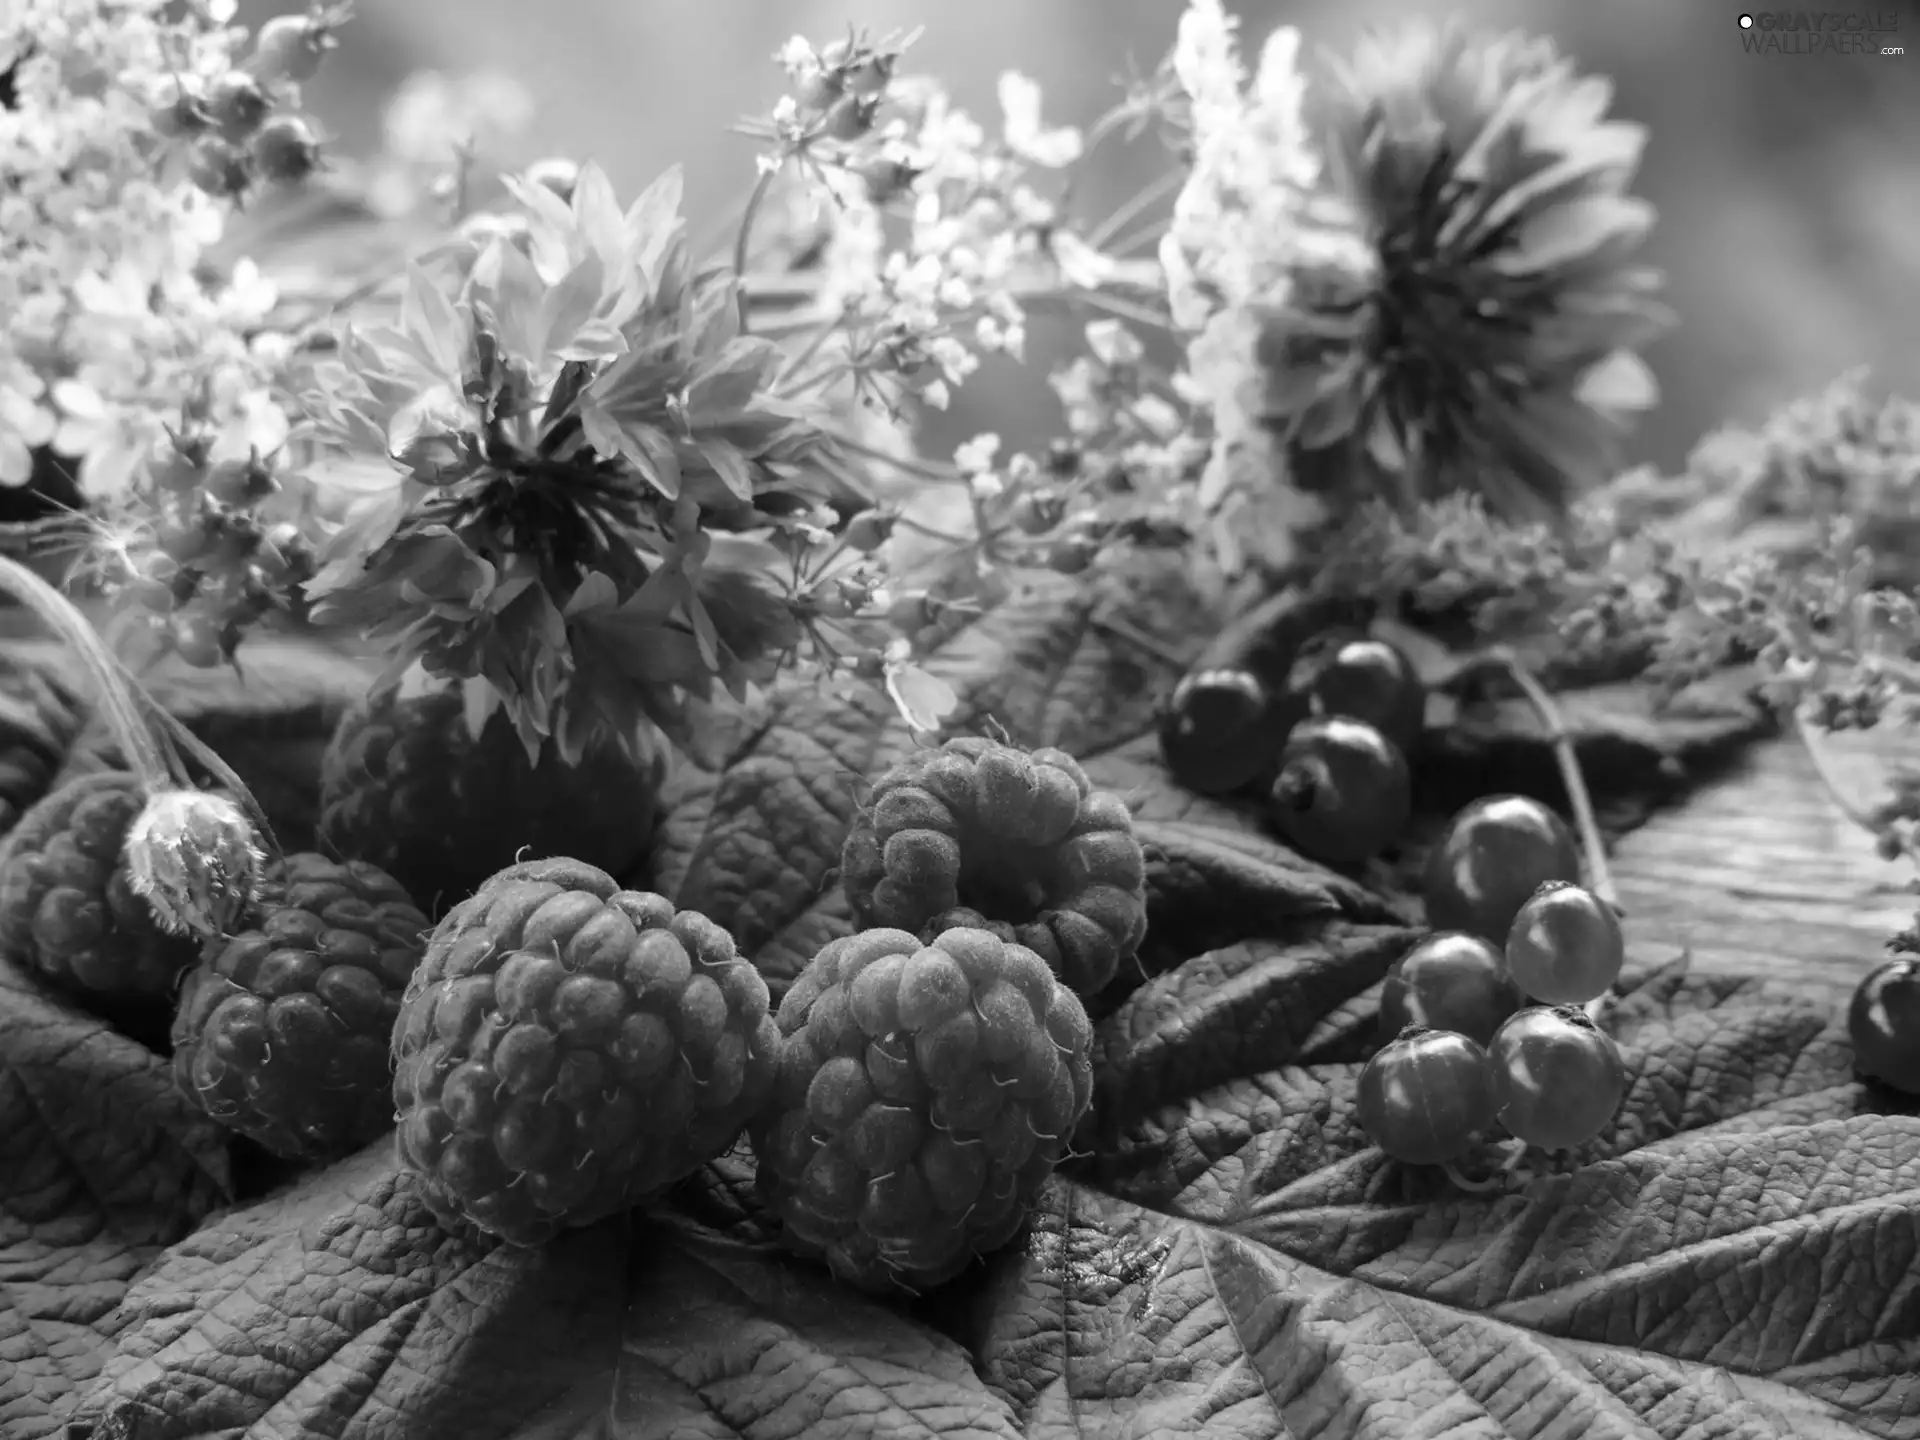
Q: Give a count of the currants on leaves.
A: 9